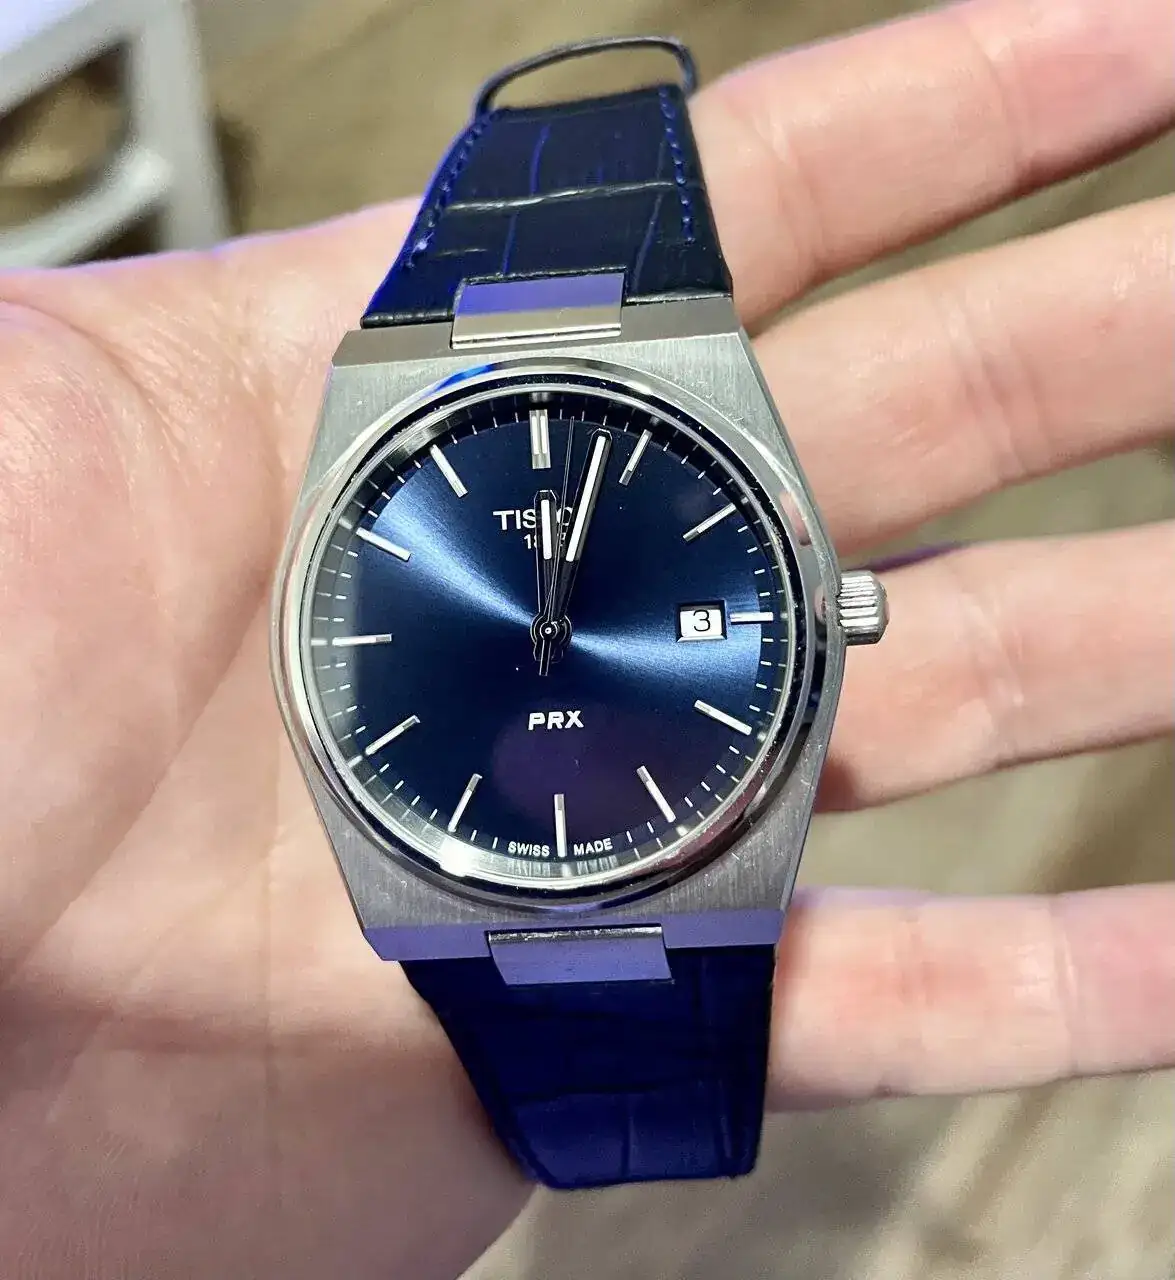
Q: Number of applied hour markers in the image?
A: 12